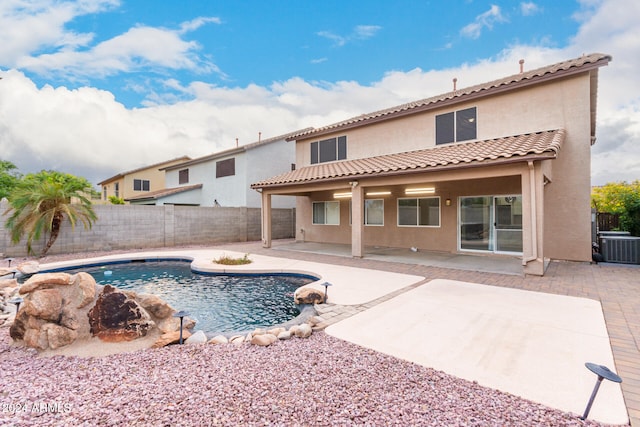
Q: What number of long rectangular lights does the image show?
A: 3